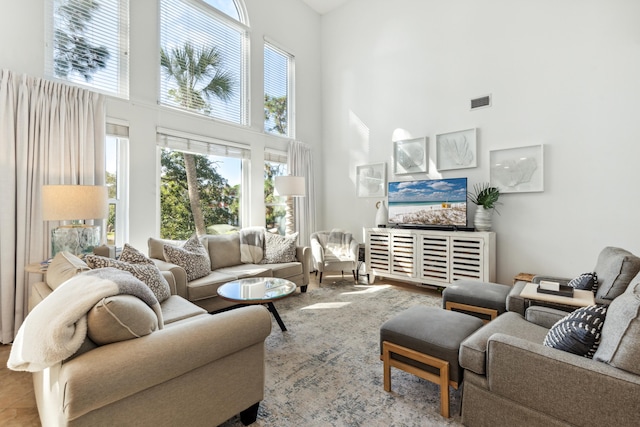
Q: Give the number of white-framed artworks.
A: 4